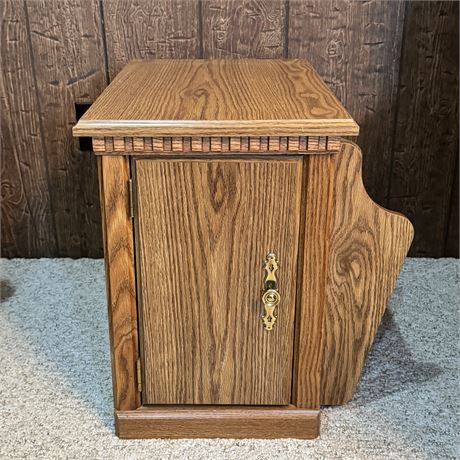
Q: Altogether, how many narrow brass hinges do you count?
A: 2